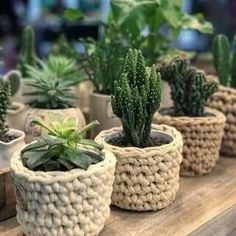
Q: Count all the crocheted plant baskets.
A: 4